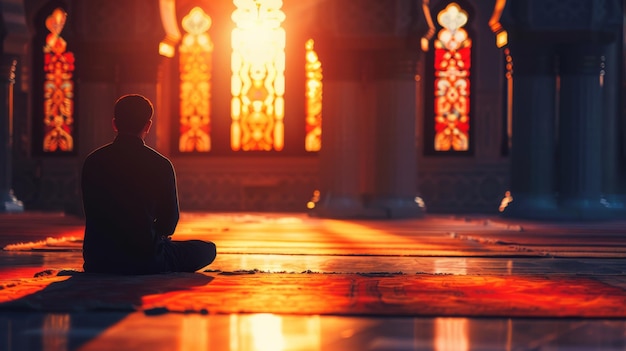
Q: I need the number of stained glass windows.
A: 5